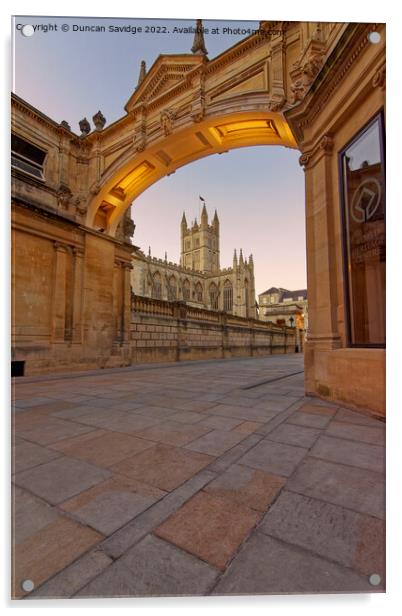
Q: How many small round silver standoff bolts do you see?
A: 4